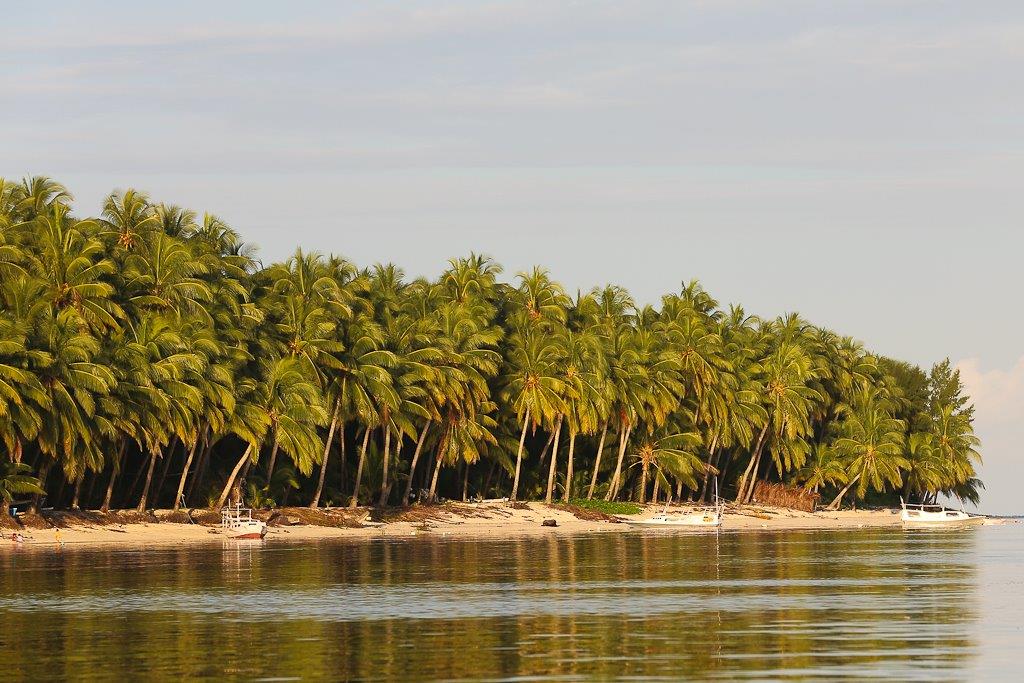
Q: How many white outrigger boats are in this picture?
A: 3